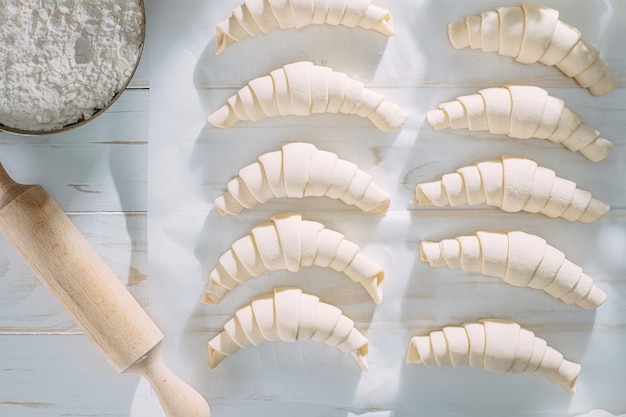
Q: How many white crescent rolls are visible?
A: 10